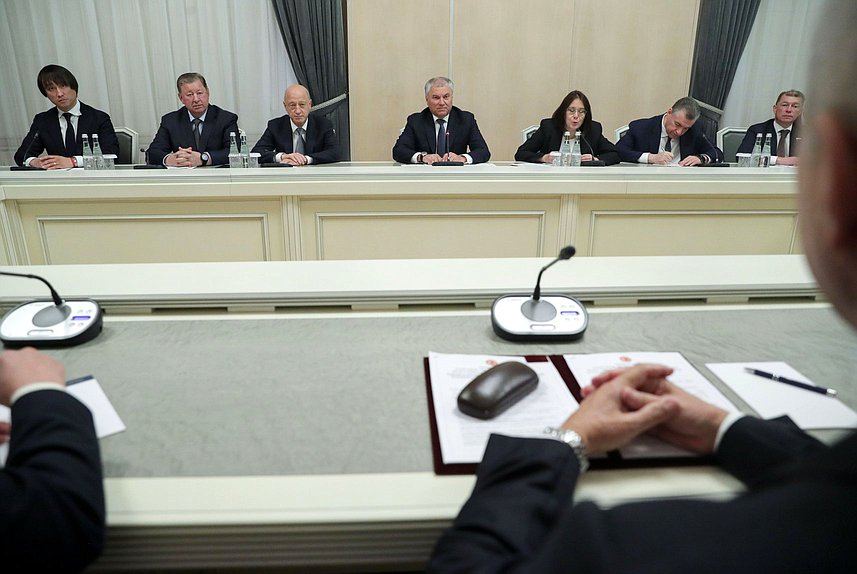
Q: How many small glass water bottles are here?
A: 8